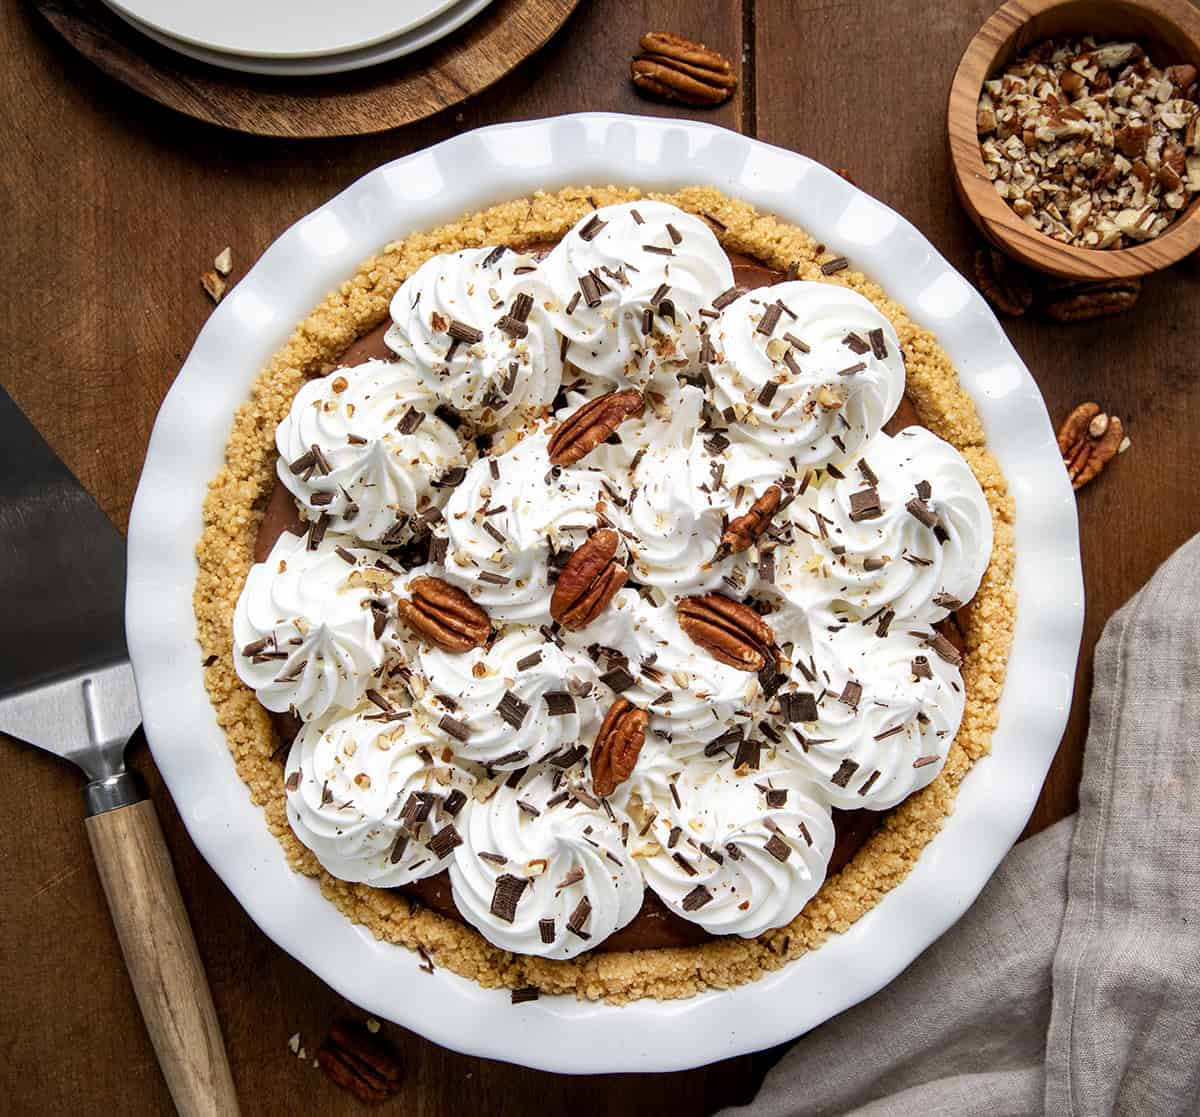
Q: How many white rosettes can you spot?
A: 14